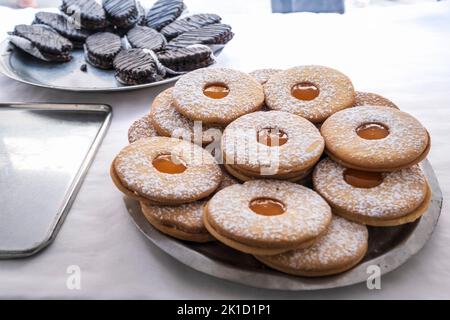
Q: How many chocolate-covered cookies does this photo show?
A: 11